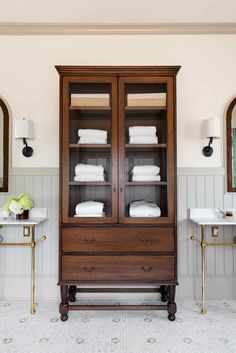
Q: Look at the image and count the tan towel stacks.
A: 2